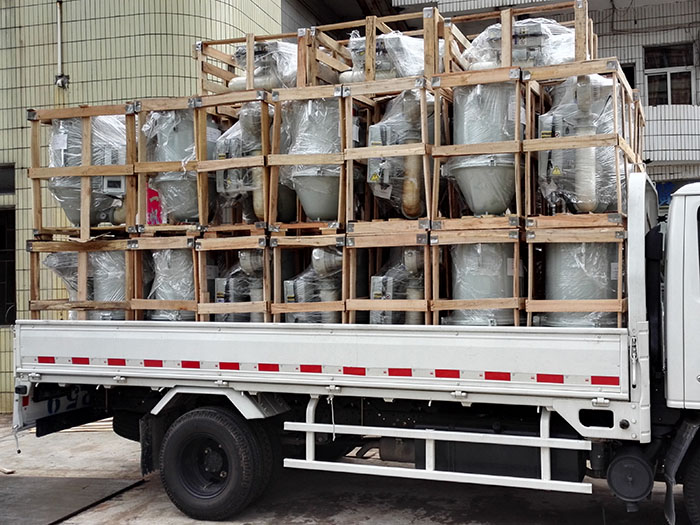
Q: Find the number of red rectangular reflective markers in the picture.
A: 14